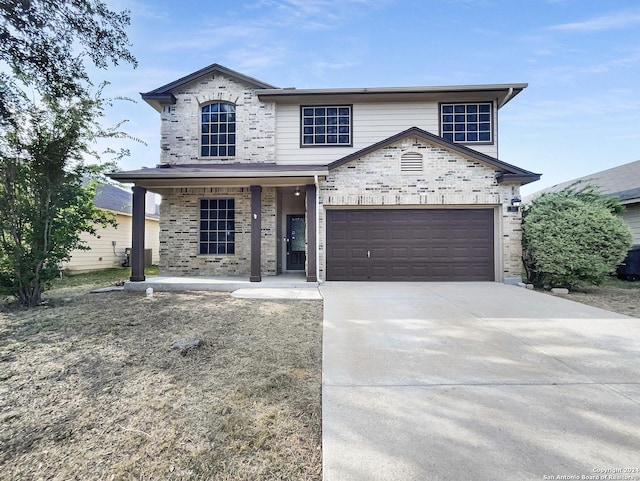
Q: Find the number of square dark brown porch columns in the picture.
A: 3